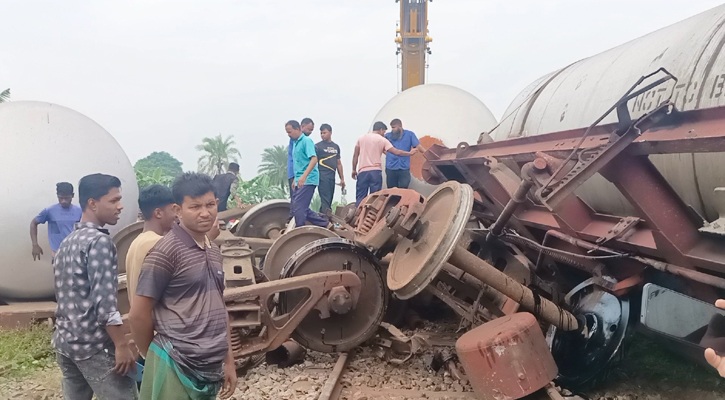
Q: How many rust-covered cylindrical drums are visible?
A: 1